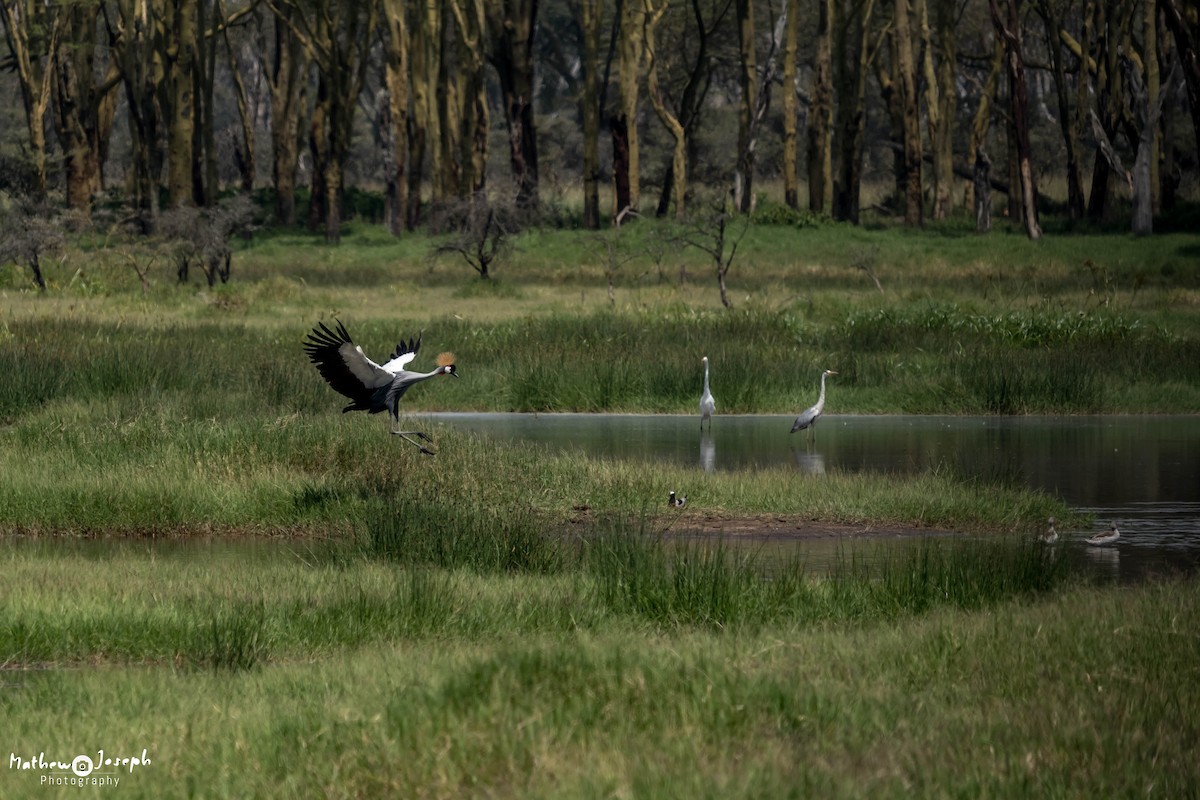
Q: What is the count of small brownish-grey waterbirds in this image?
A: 2